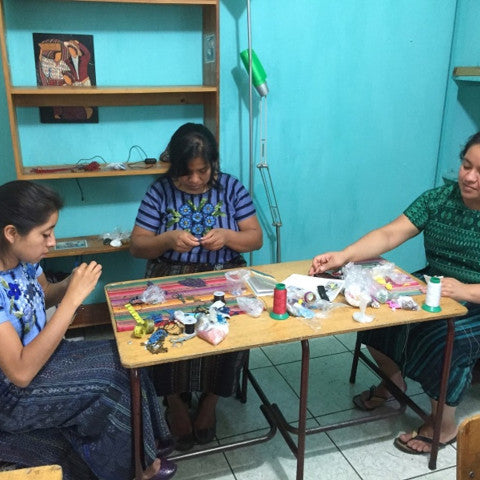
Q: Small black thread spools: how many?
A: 2